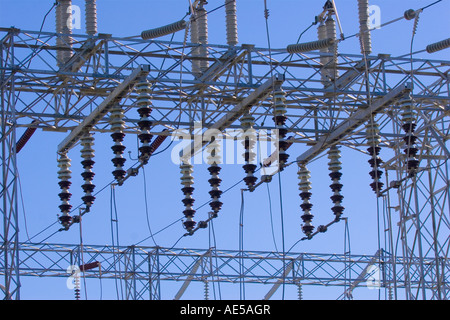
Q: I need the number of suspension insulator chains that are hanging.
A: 12